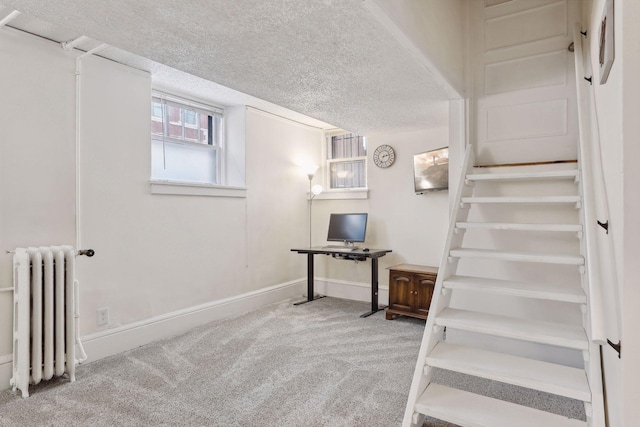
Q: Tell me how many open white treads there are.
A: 8